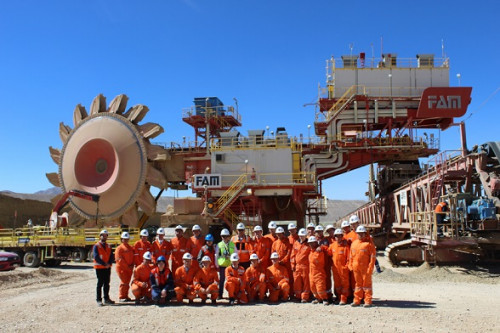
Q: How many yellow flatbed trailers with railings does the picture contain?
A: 1